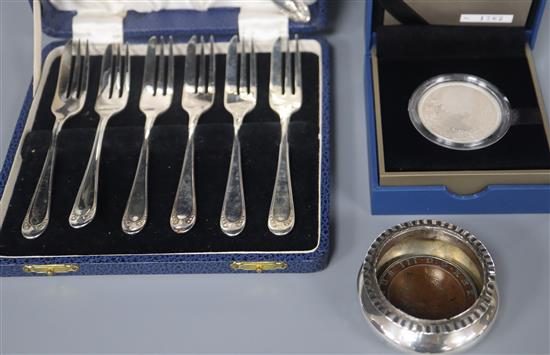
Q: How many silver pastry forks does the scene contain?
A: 6